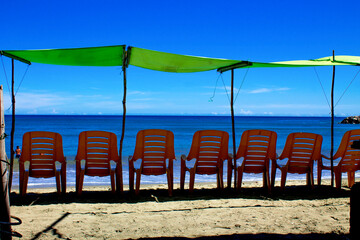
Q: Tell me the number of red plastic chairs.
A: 7